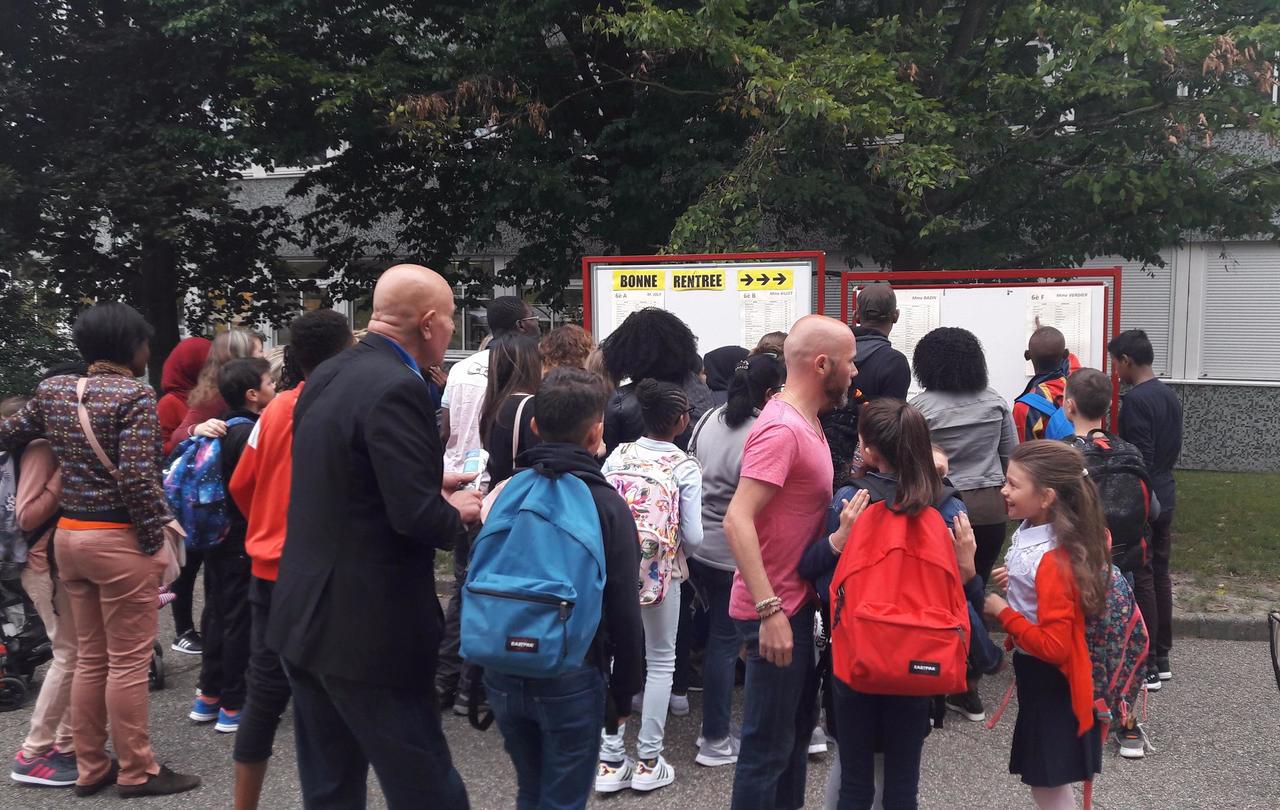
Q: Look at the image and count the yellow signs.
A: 3